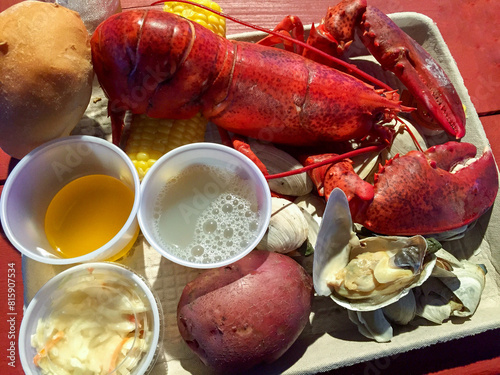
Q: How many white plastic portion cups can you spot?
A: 3